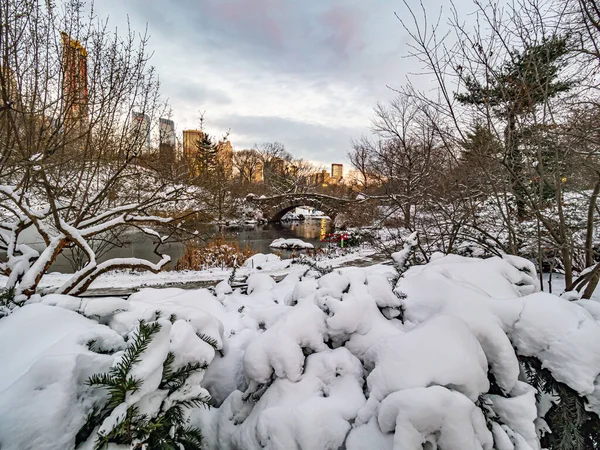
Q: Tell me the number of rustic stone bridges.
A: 1